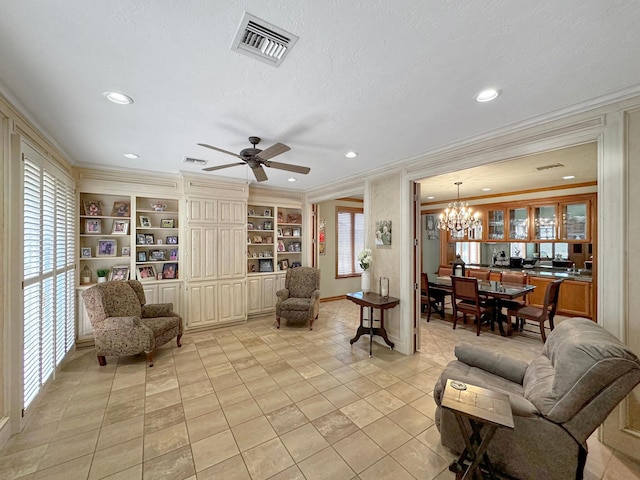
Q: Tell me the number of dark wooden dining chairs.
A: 6